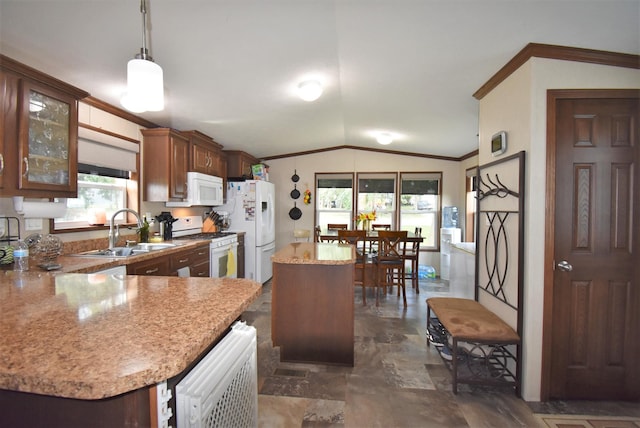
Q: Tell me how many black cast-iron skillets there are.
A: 3